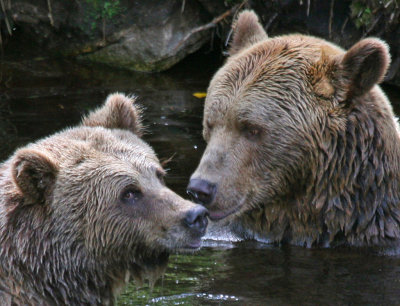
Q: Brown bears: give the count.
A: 2